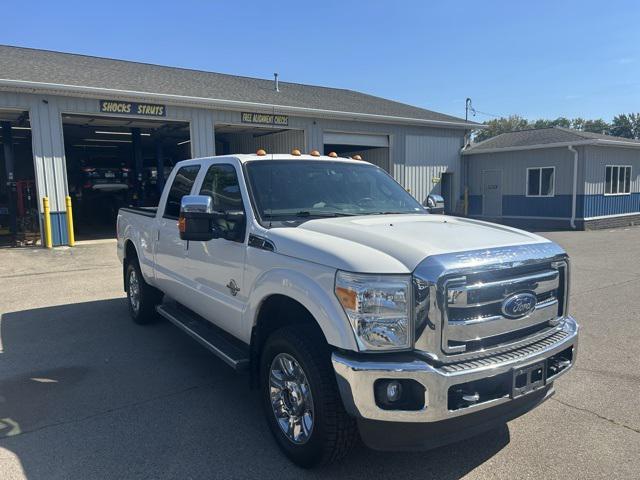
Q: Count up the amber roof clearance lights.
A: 5